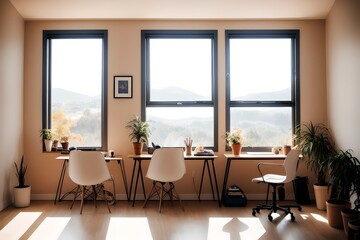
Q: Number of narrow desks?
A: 3